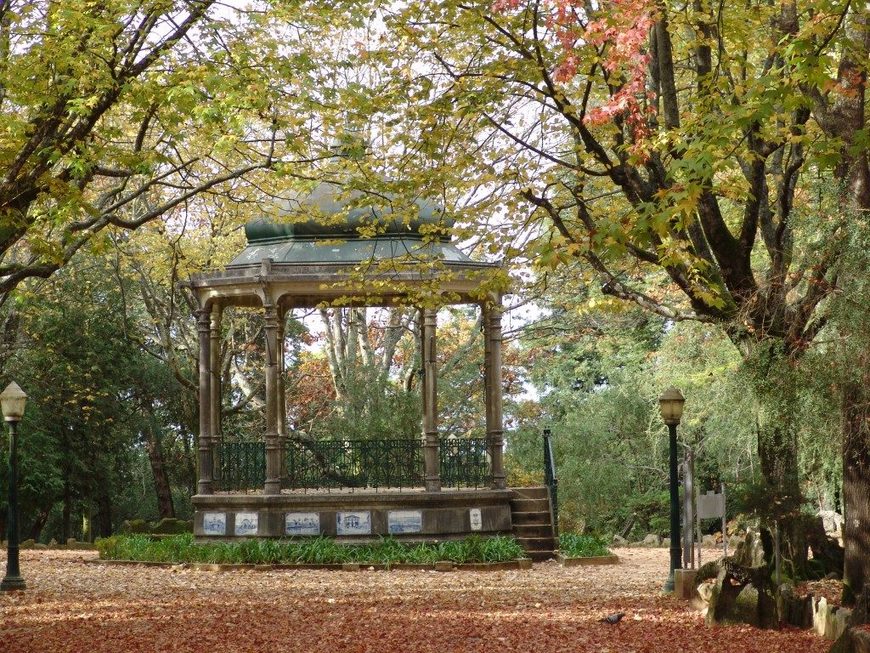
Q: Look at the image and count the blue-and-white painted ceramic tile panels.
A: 6